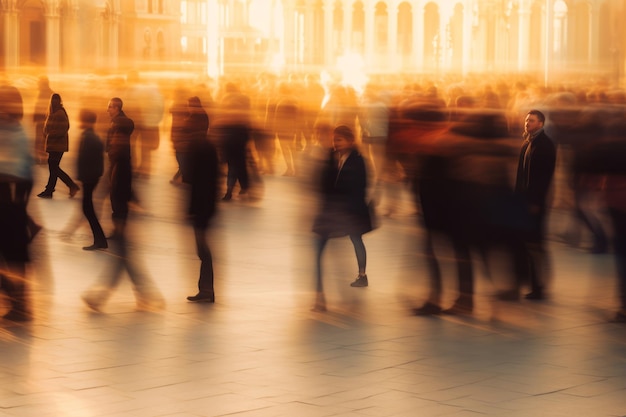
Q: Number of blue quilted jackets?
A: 0